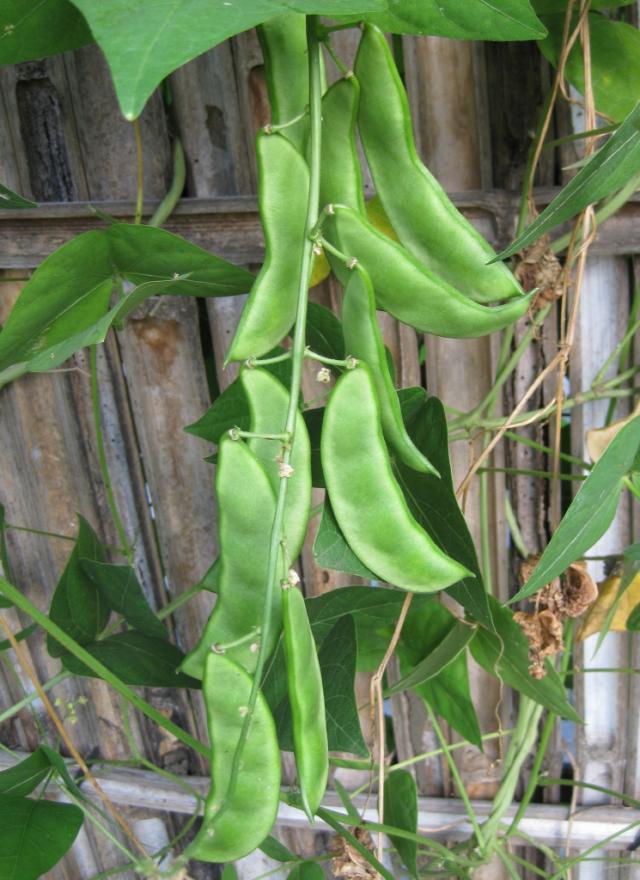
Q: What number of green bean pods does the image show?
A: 11